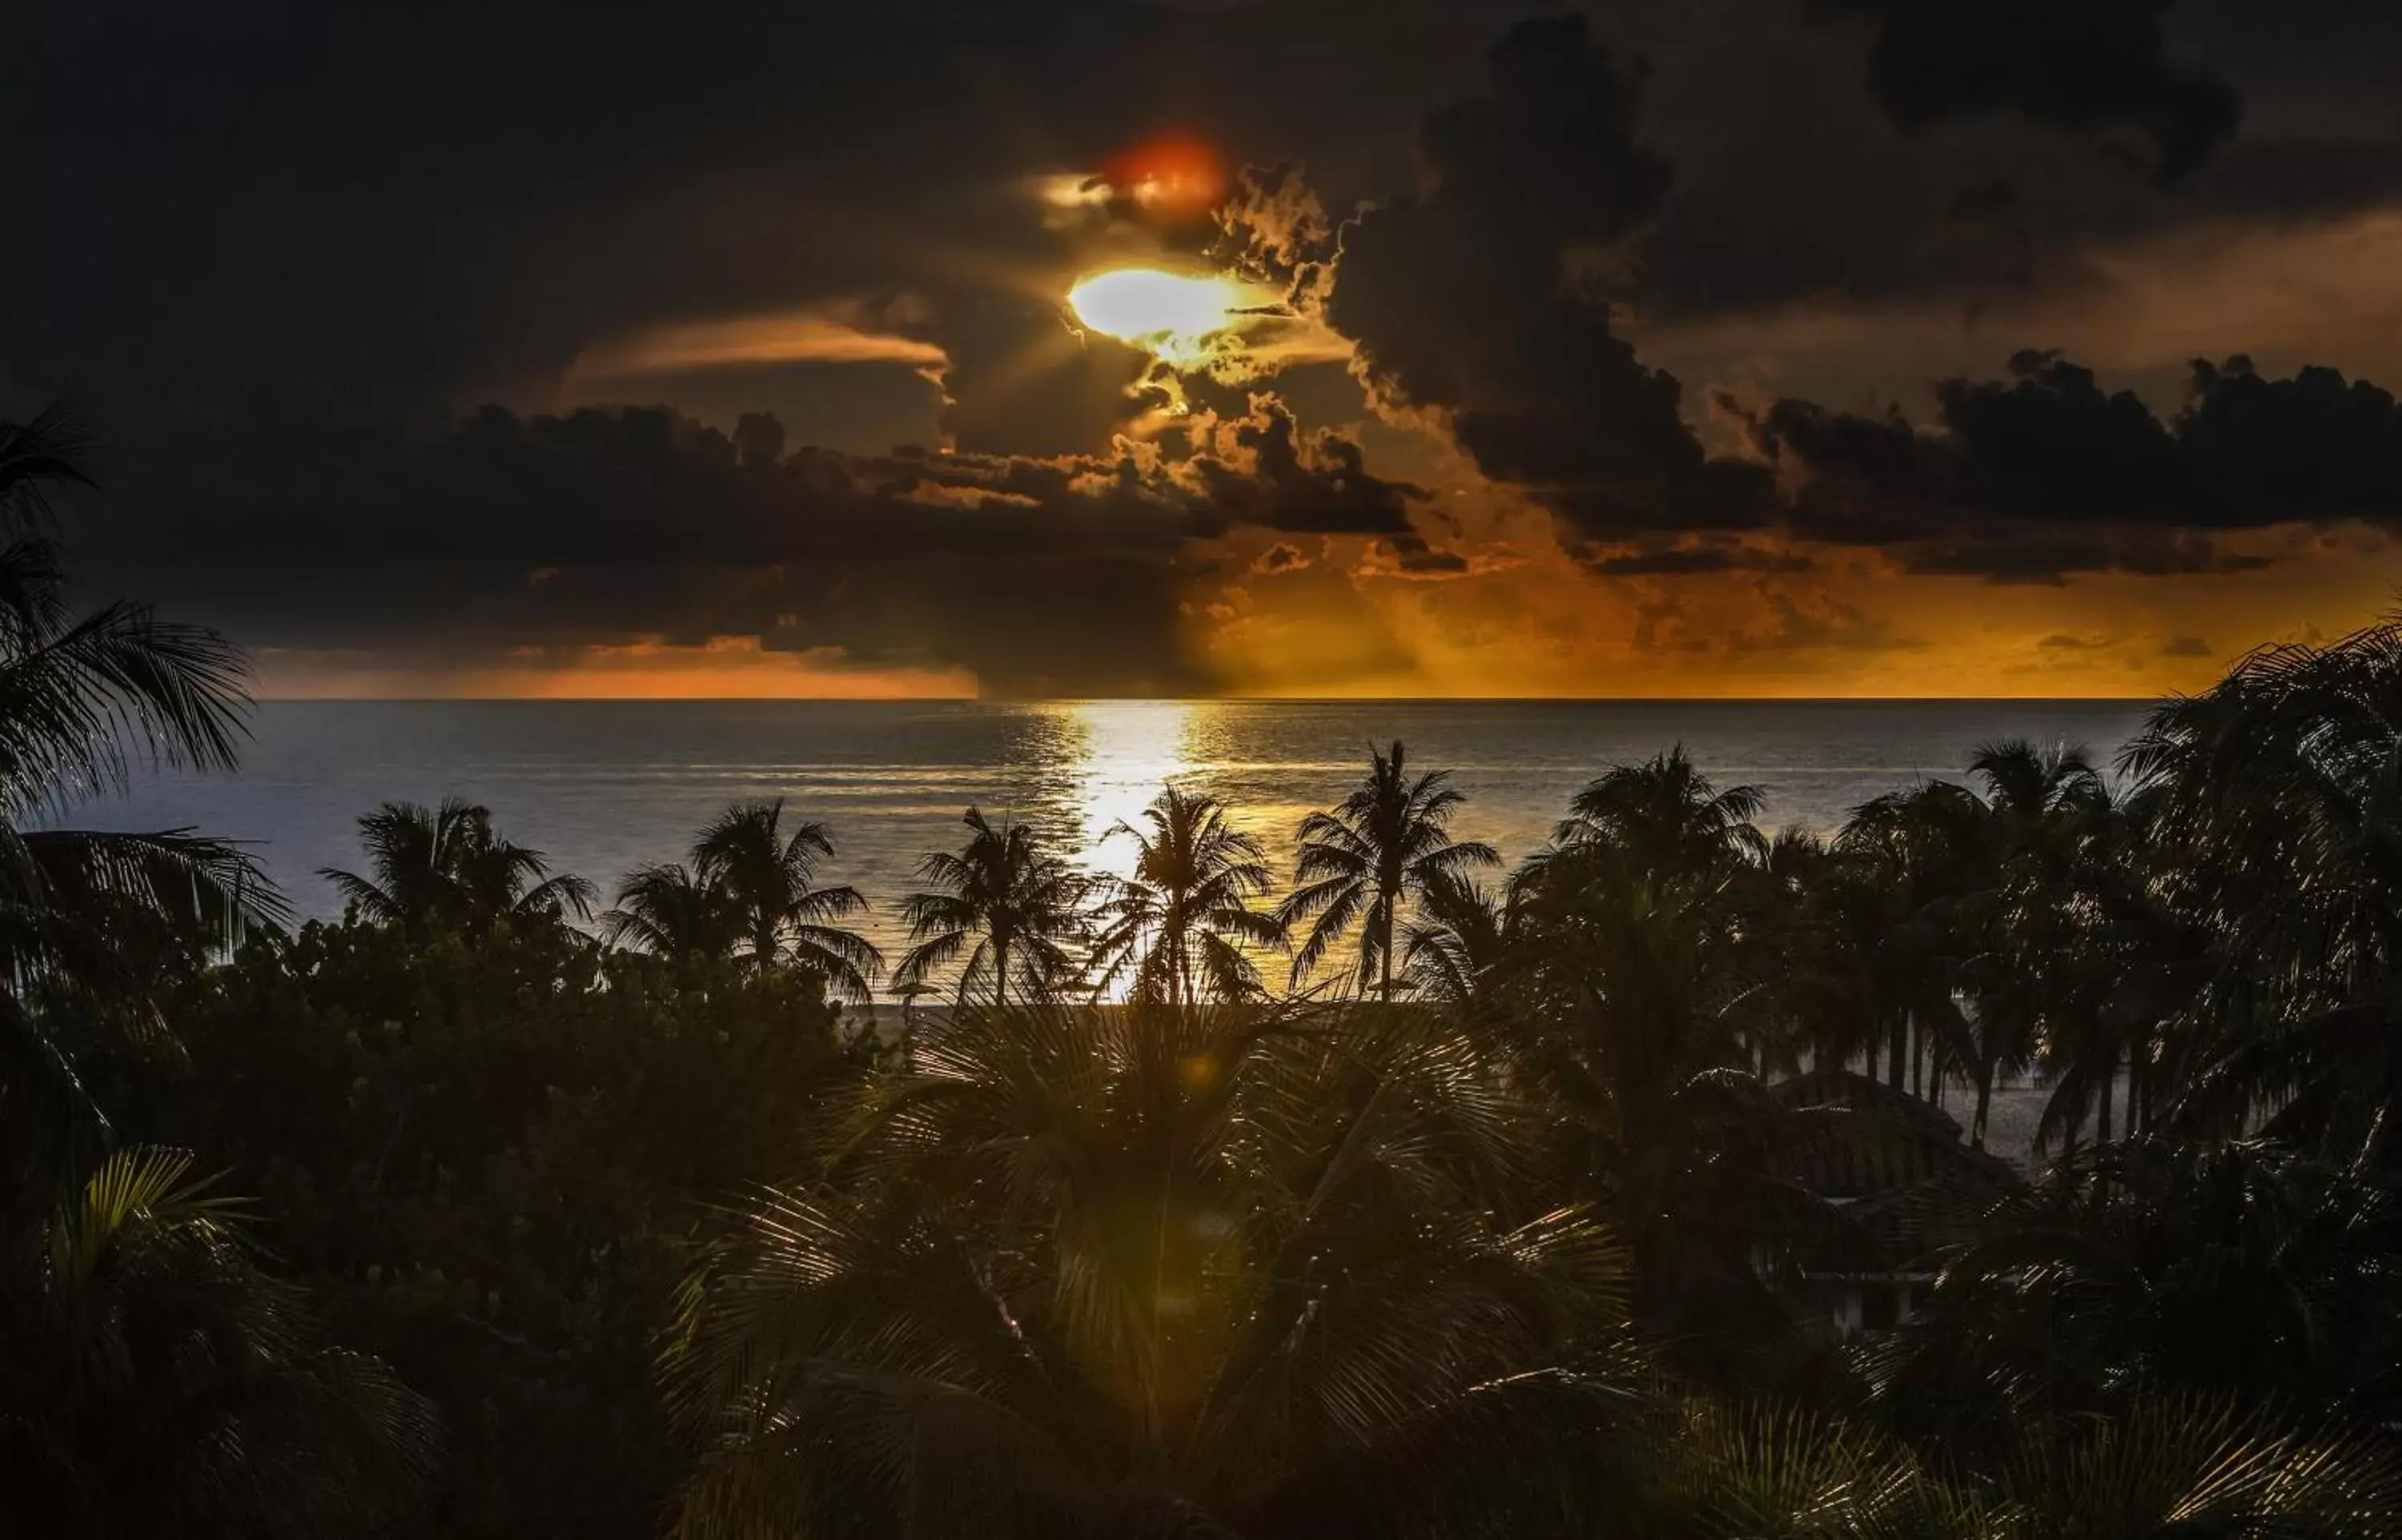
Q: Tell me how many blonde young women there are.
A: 0